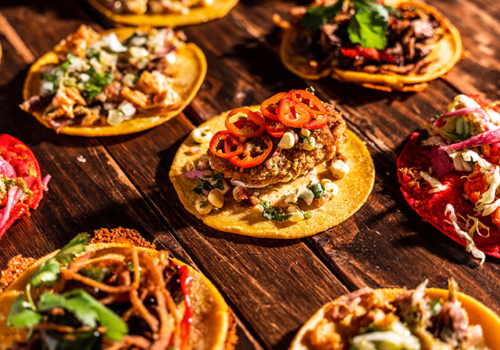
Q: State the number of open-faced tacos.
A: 8